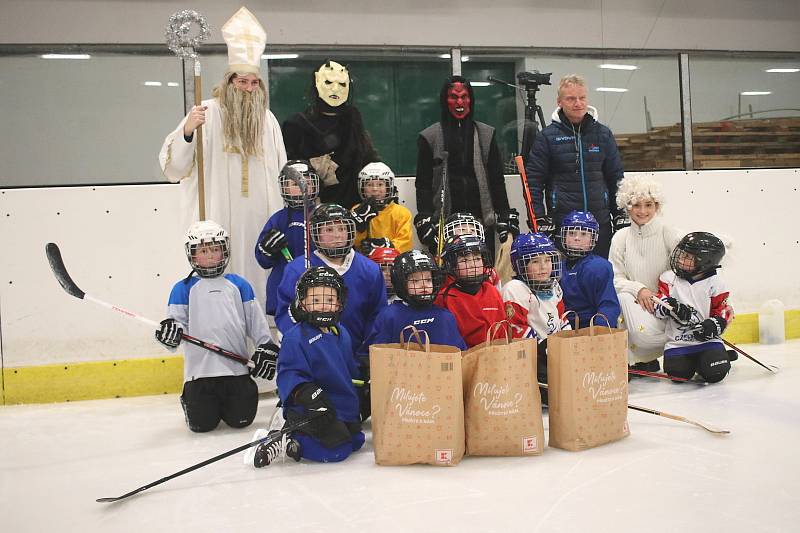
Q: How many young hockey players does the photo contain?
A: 12